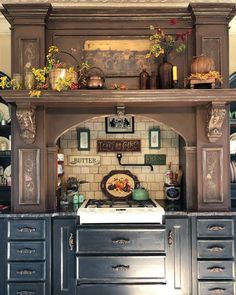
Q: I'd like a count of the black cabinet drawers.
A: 10